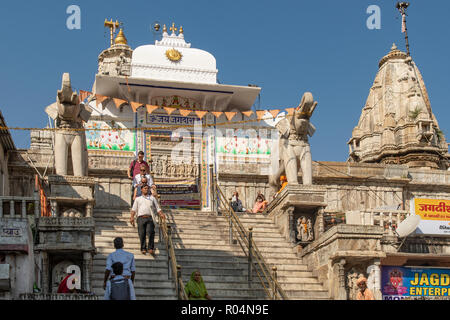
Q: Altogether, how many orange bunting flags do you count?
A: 14